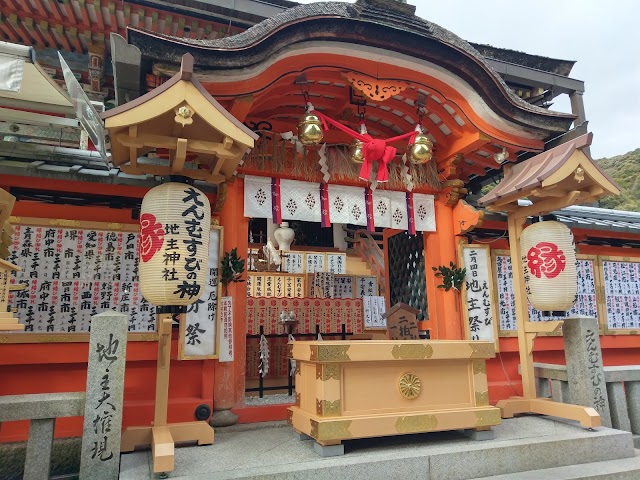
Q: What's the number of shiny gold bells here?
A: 3